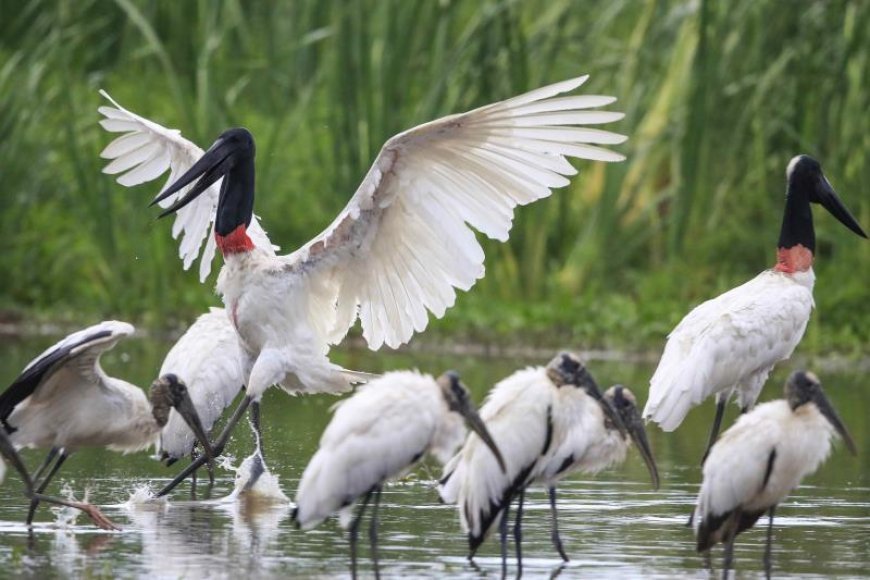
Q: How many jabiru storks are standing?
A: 2